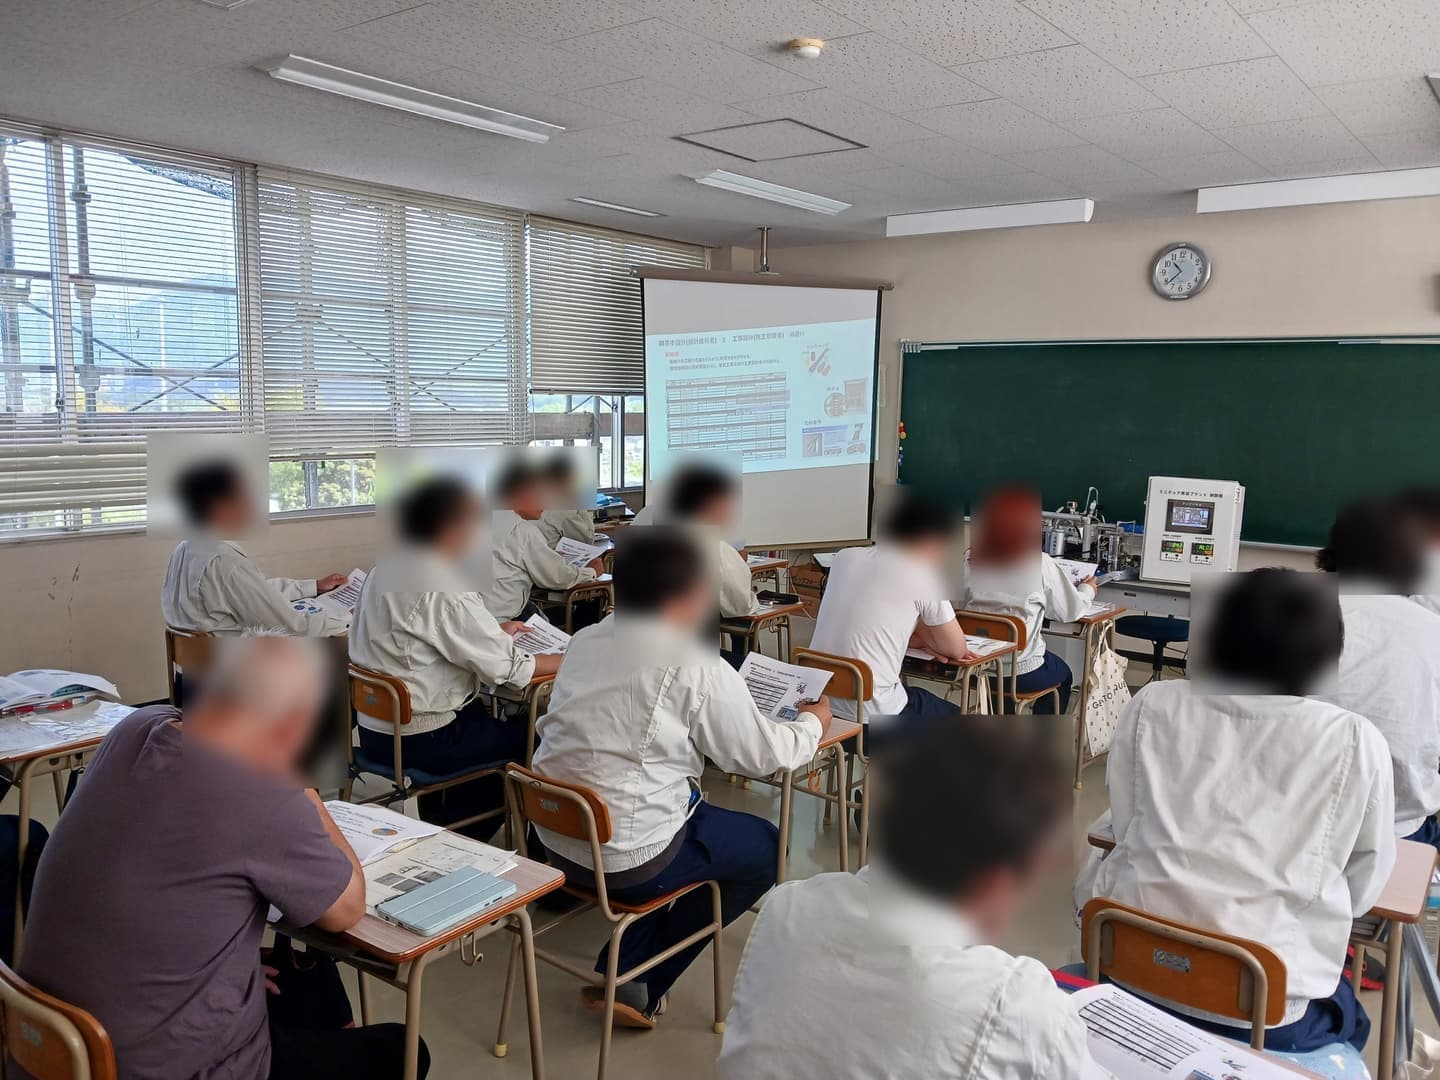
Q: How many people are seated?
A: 13